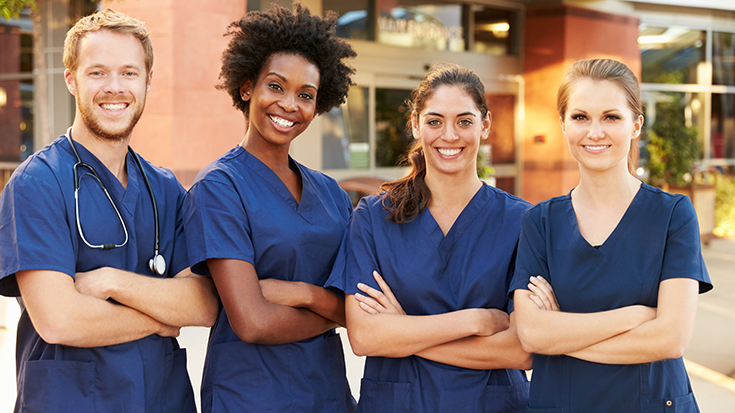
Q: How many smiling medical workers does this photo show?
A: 4